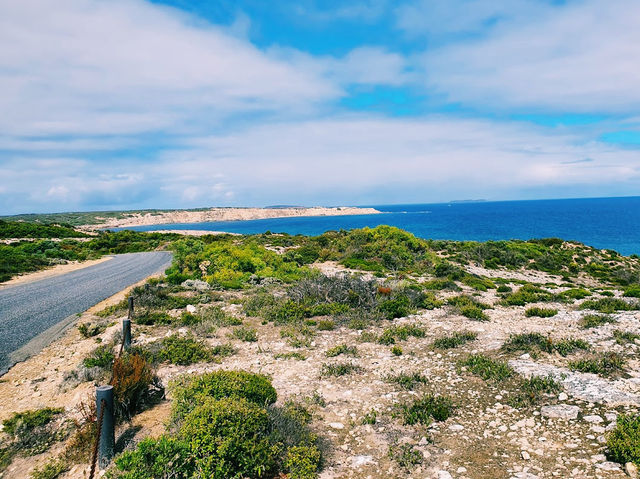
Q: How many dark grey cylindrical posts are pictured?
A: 3